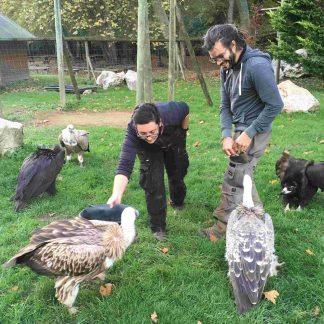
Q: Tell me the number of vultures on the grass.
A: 4